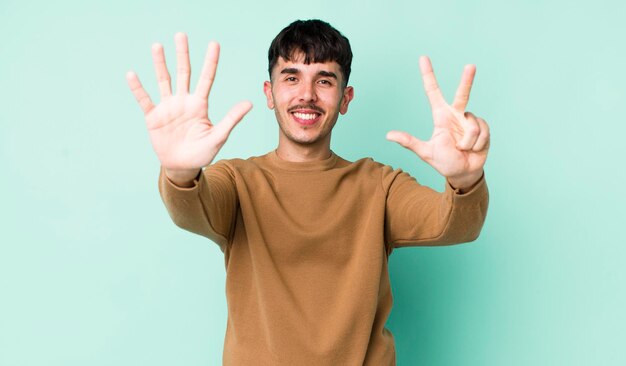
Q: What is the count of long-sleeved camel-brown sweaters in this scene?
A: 1